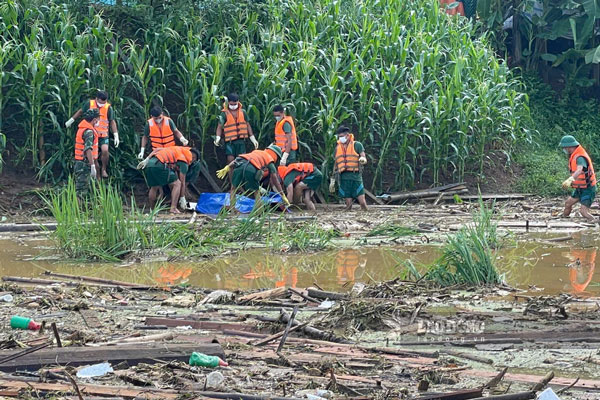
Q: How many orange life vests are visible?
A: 10